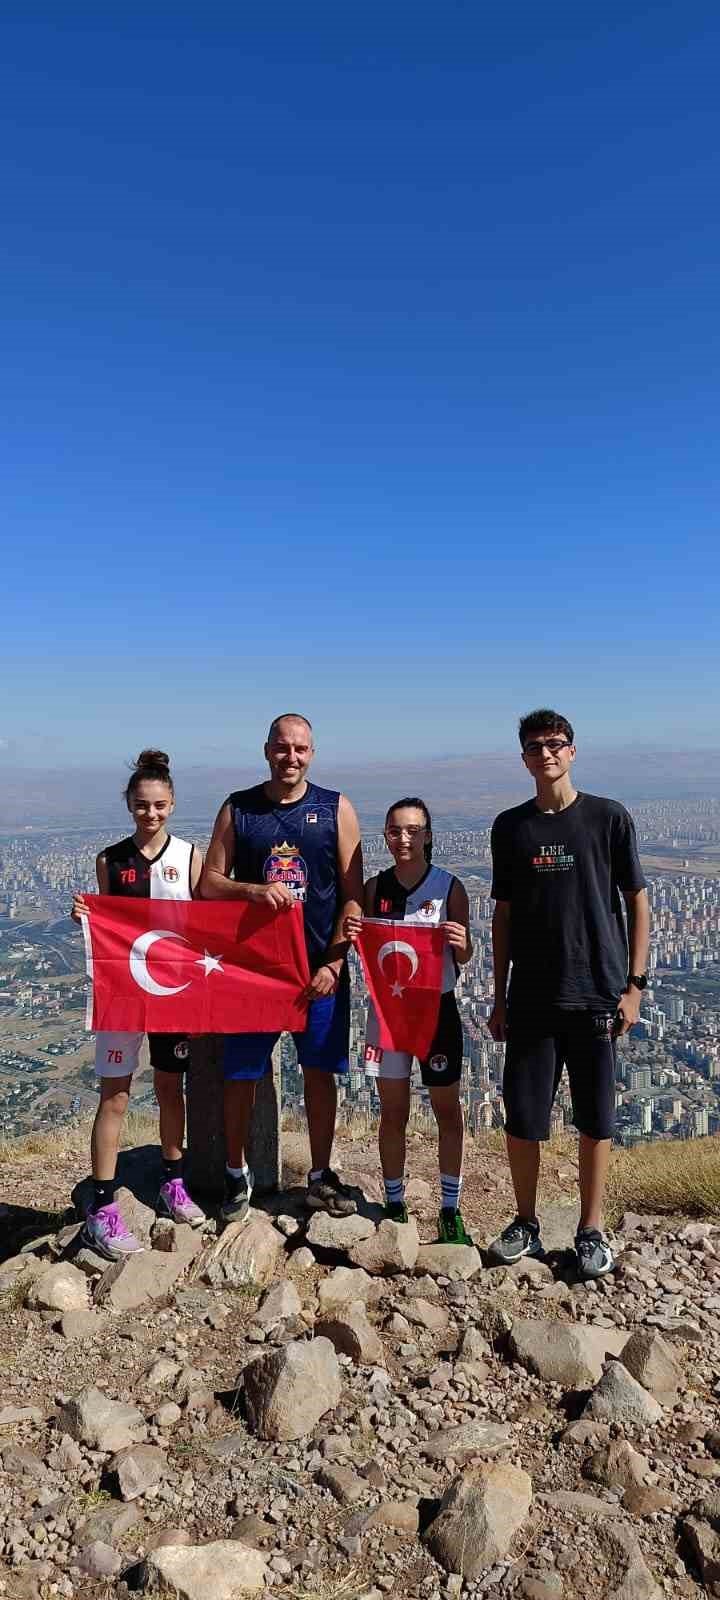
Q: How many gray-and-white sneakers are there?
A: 2